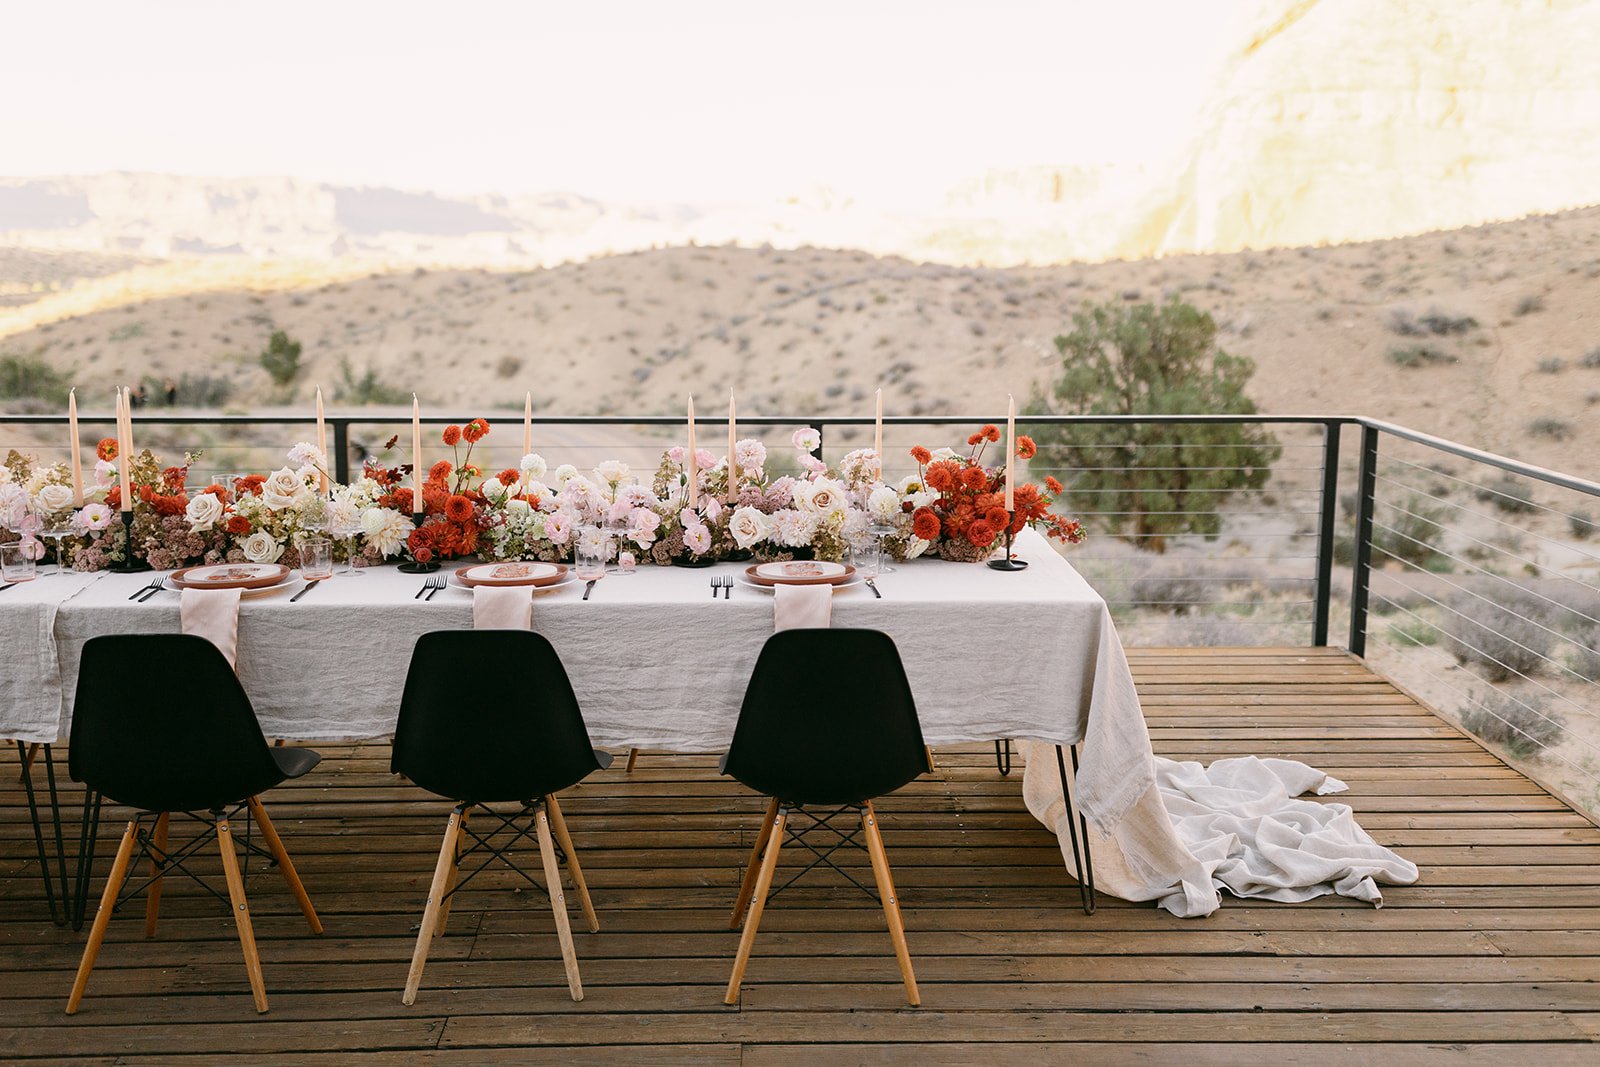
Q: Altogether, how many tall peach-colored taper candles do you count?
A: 10